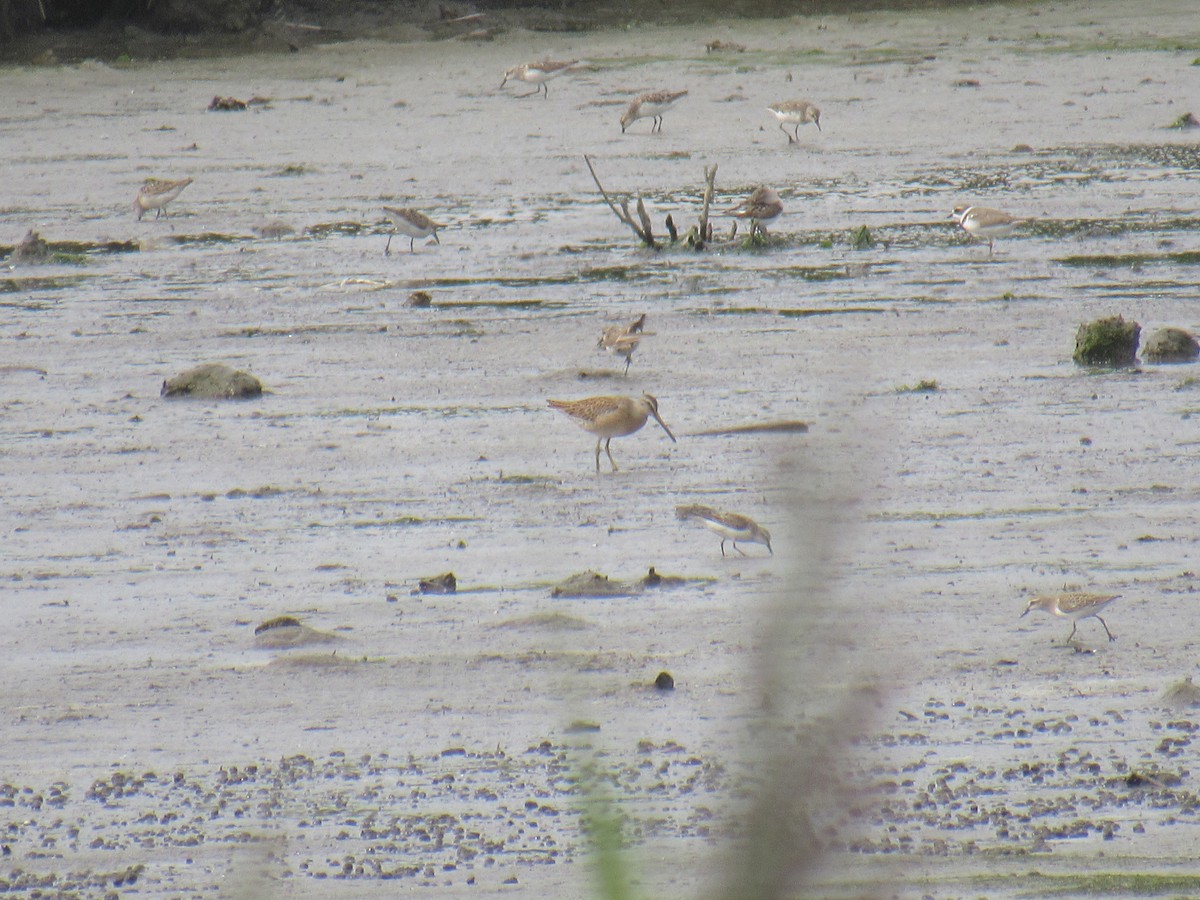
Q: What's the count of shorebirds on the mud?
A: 11